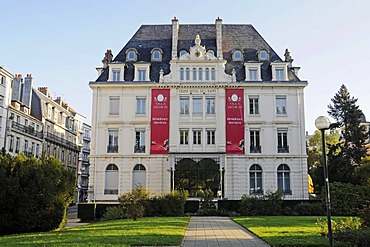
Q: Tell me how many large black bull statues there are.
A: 0